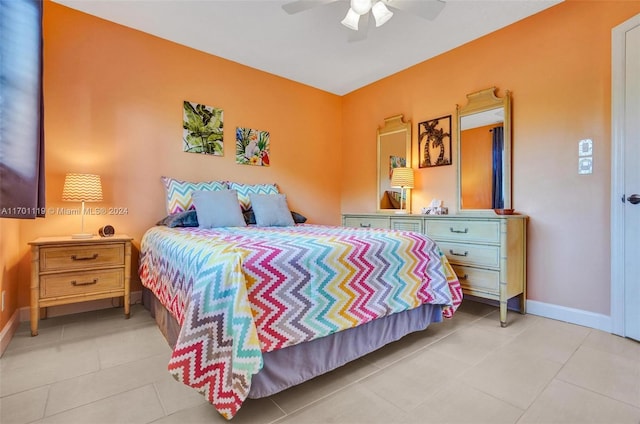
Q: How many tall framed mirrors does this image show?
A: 2